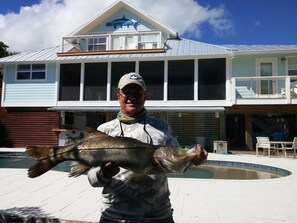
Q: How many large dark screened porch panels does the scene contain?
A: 6